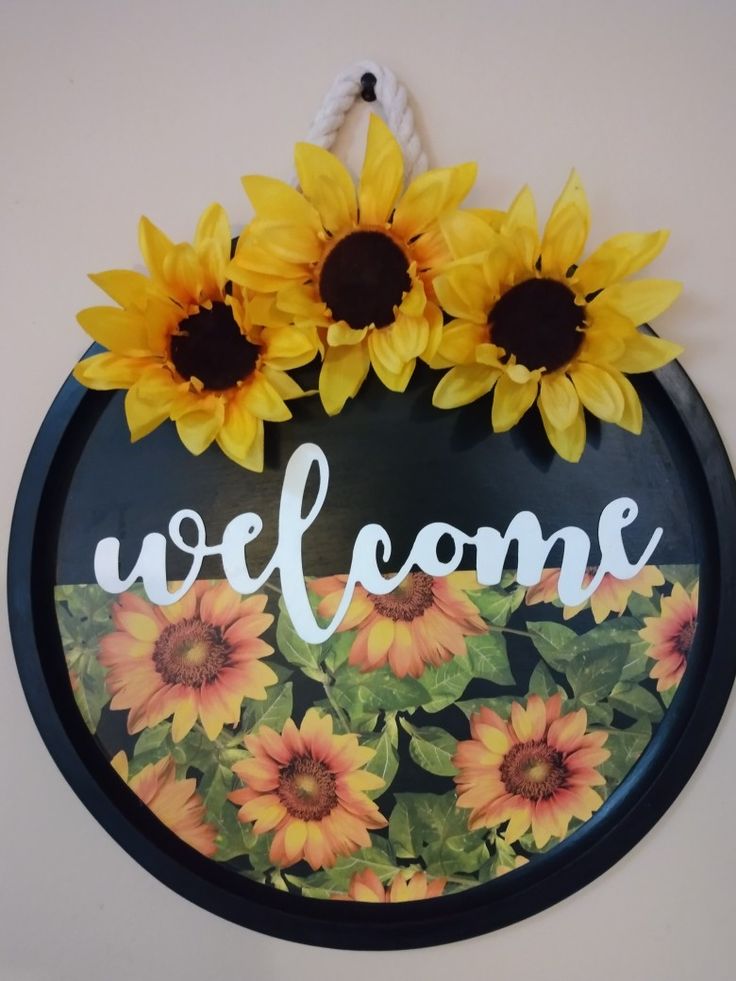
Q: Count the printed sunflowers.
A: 8